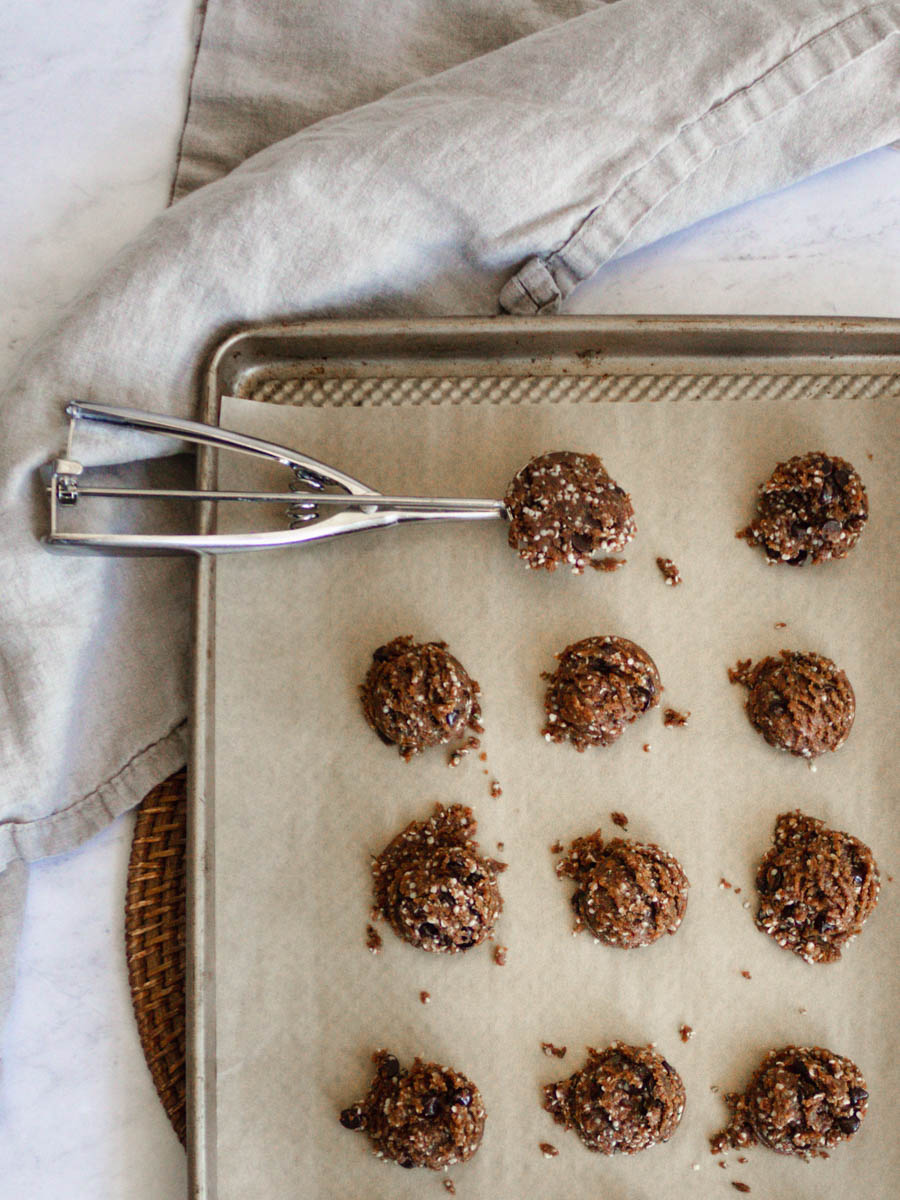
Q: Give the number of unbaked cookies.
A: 11